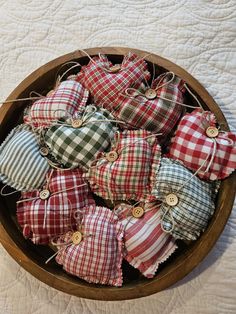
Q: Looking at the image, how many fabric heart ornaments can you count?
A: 11